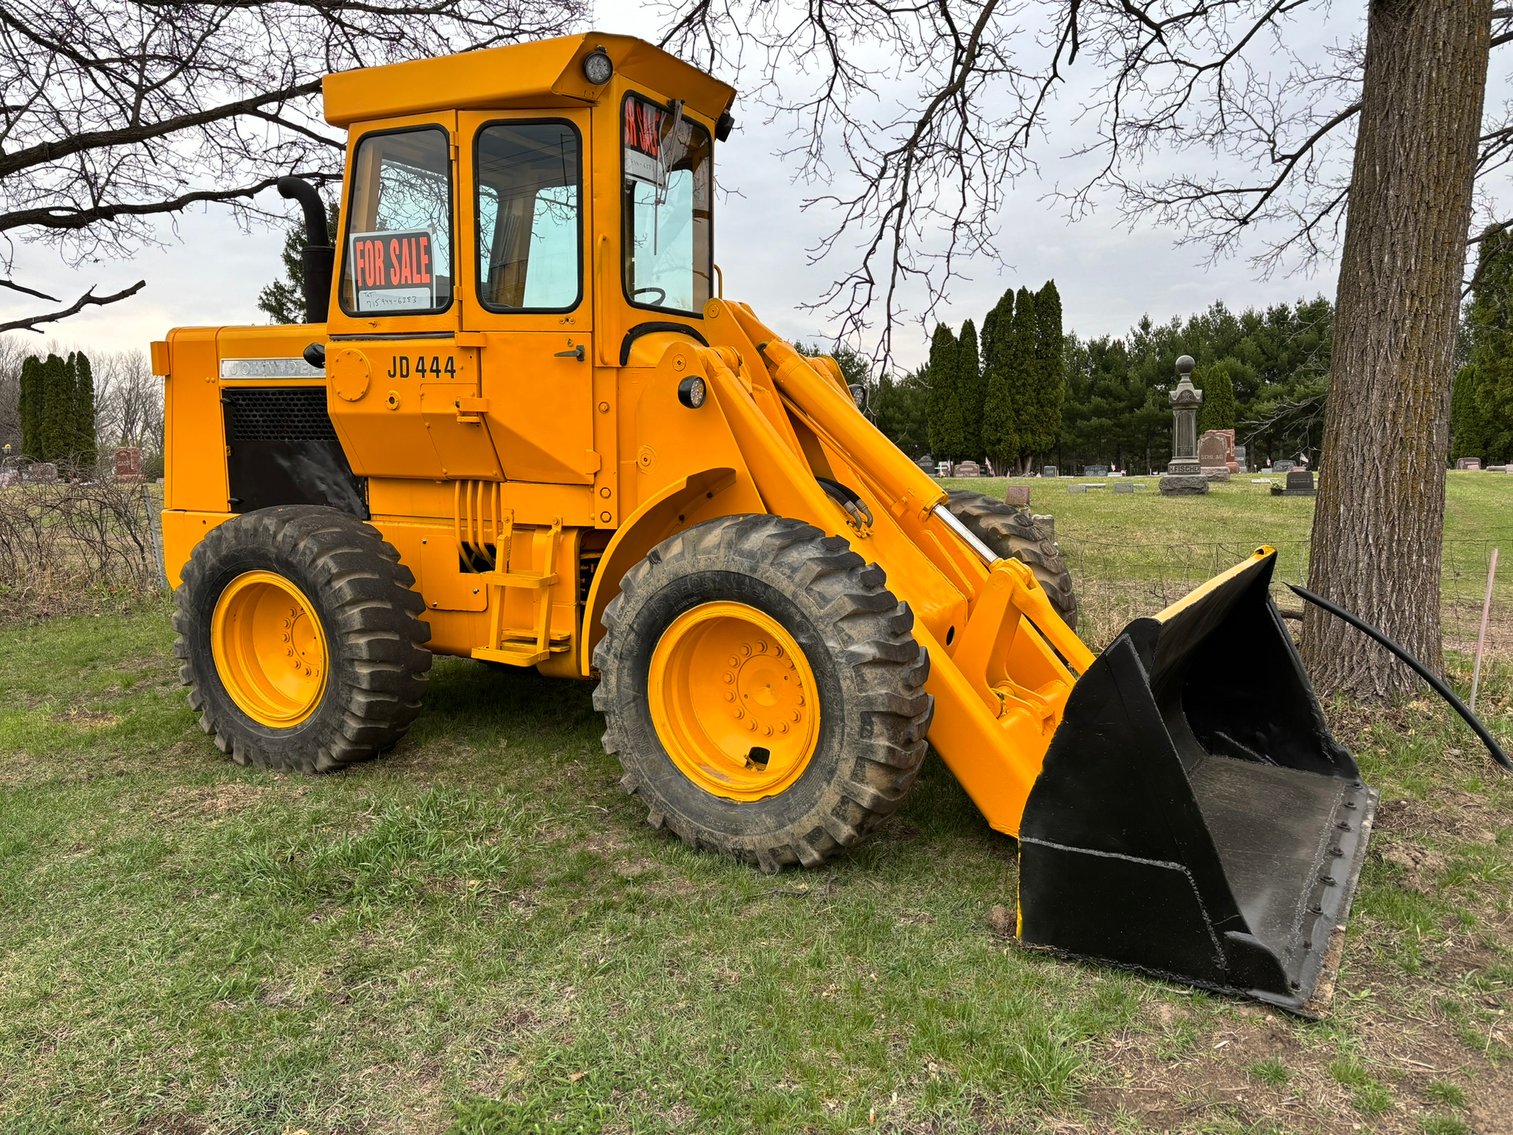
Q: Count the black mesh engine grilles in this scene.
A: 1